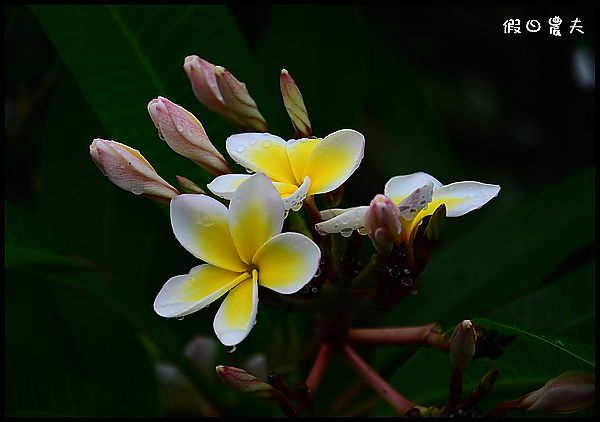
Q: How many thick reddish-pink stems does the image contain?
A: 3